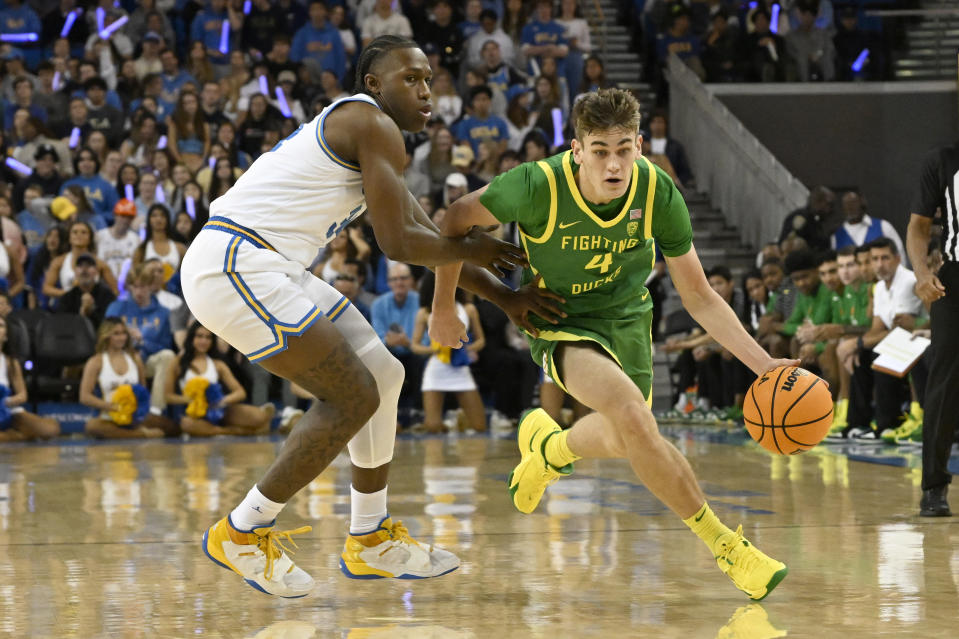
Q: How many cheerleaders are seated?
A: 3